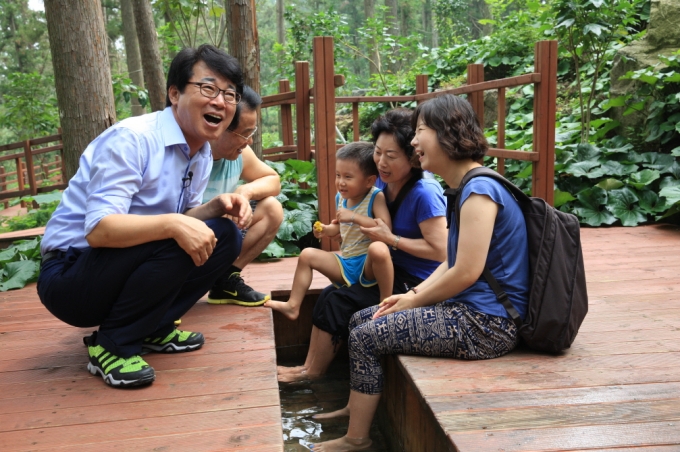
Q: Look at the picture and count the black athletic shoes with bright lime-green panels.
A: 2